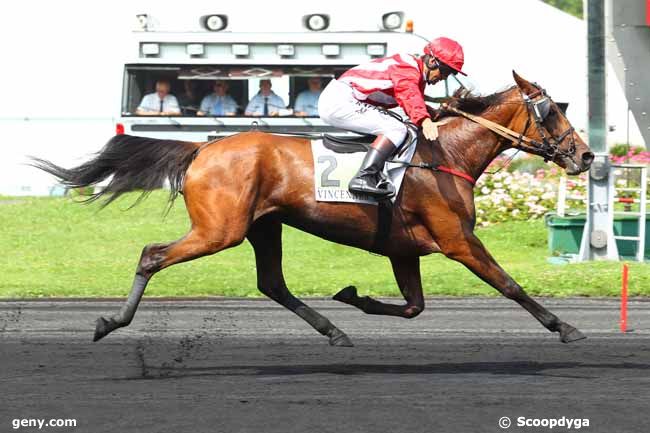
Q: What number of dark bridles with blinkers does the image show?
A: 1